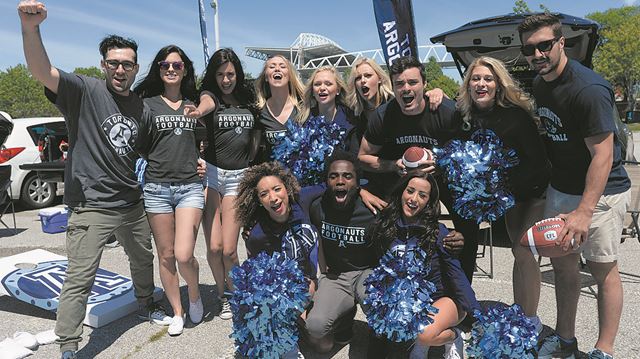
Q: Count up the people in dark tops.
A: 12